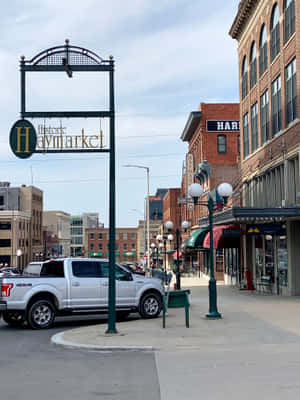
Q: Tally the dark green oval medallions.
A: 1